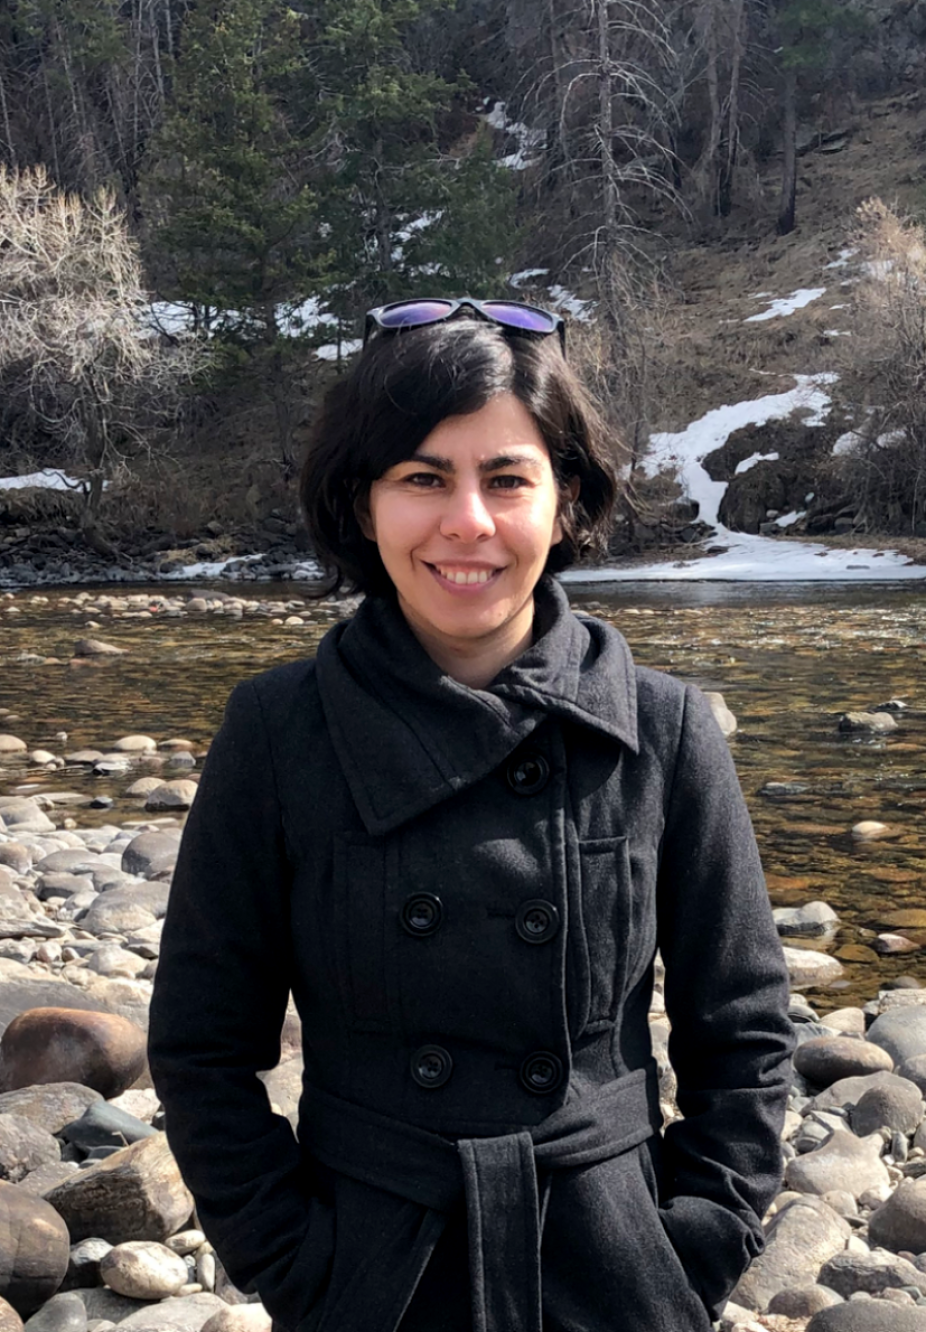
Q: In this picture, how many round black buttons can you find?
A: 5